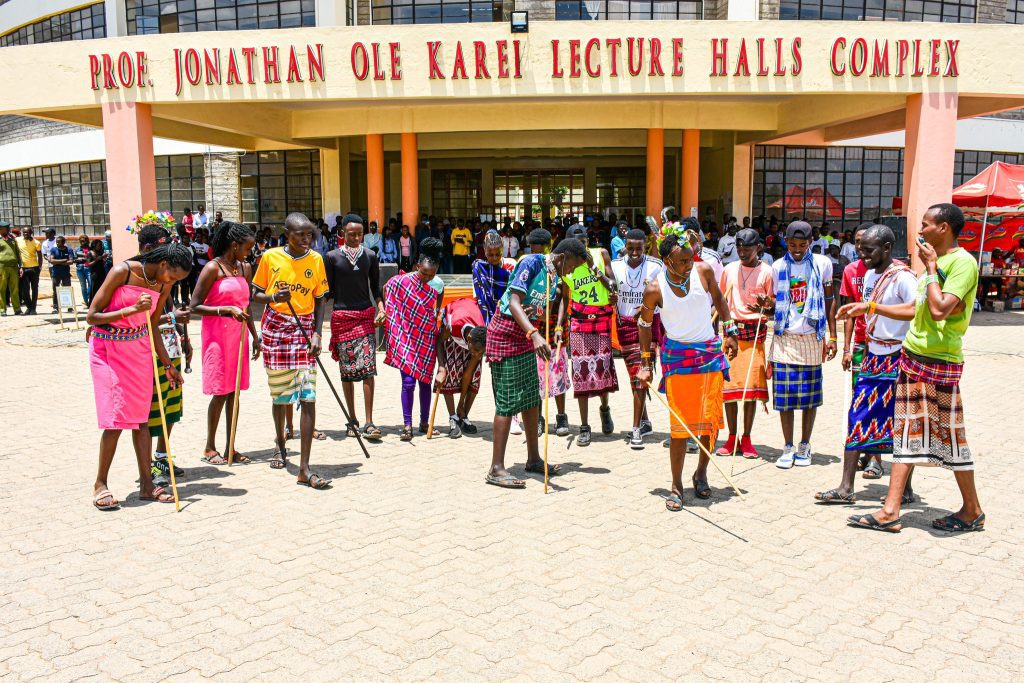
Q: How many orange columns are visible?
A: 4